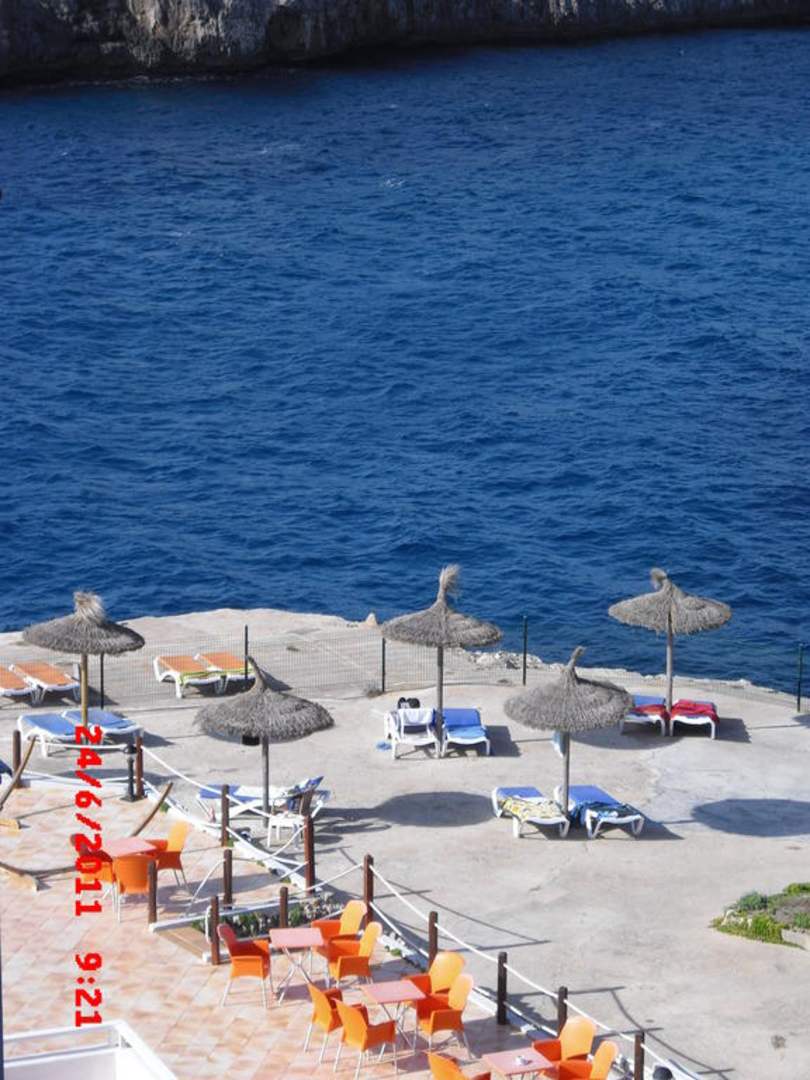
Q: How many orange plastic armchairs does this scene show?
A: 13